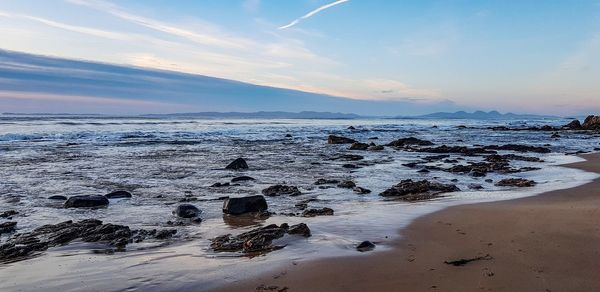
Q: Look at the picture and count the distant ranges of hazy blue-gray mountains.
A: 2